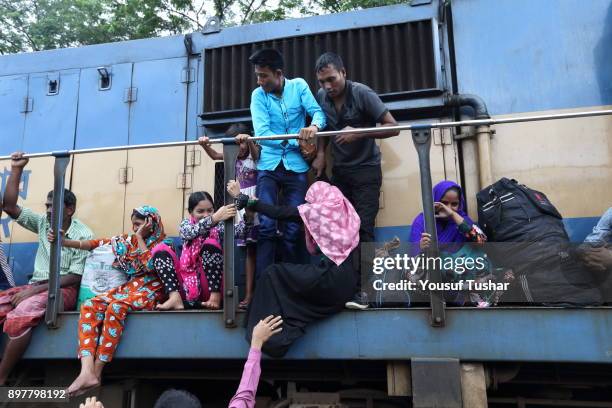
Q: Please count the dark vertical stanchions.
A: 3